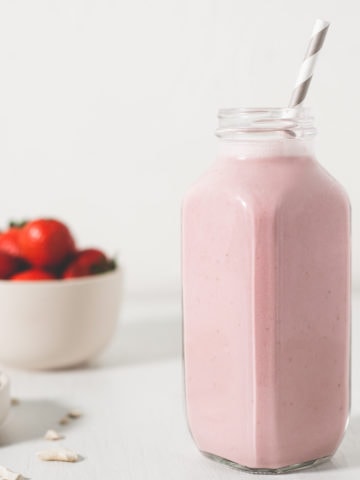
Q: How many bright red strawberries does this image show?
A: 5